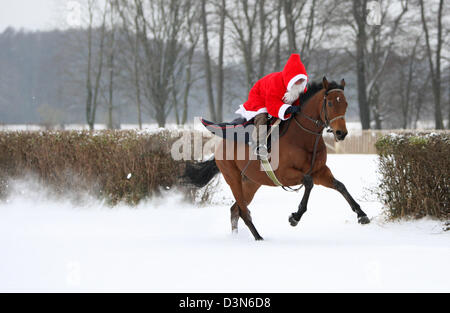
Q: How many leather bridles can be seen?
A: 1